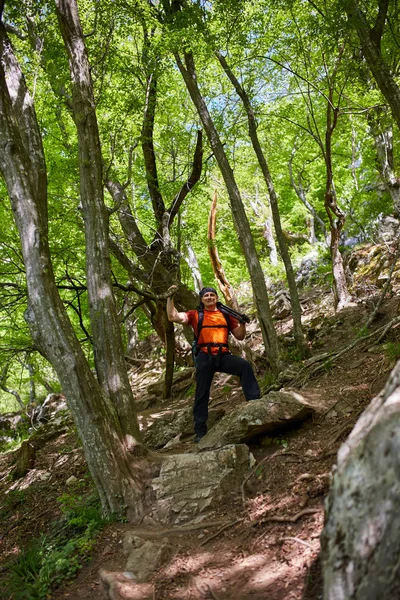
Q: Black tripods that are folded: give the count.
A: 1